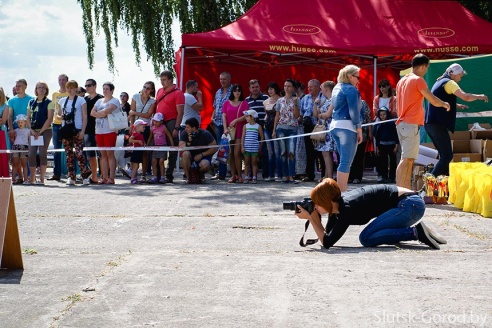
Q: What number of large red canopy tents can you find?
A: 1